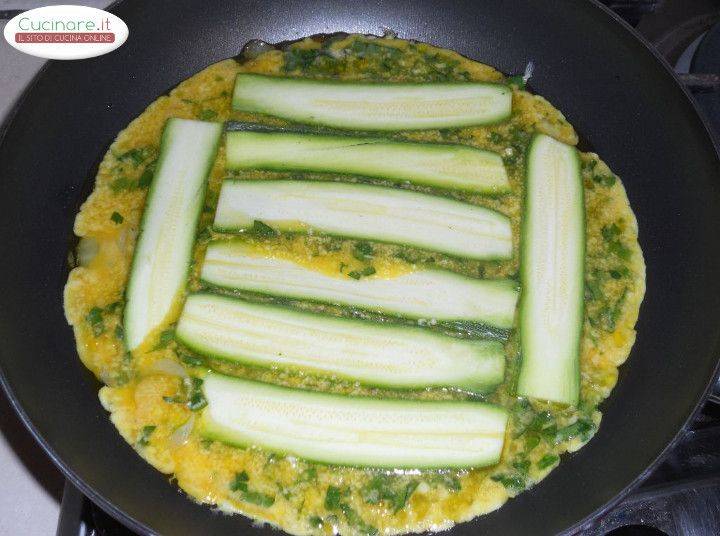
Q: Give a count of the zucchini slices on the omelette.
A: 8